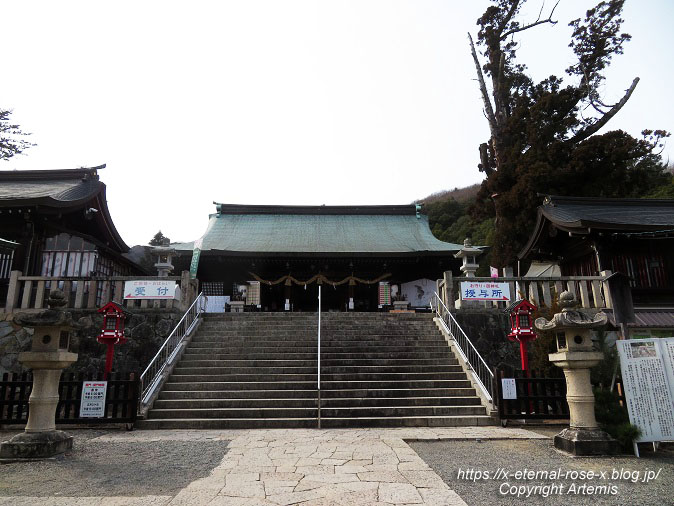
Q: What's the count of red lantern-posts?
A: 2